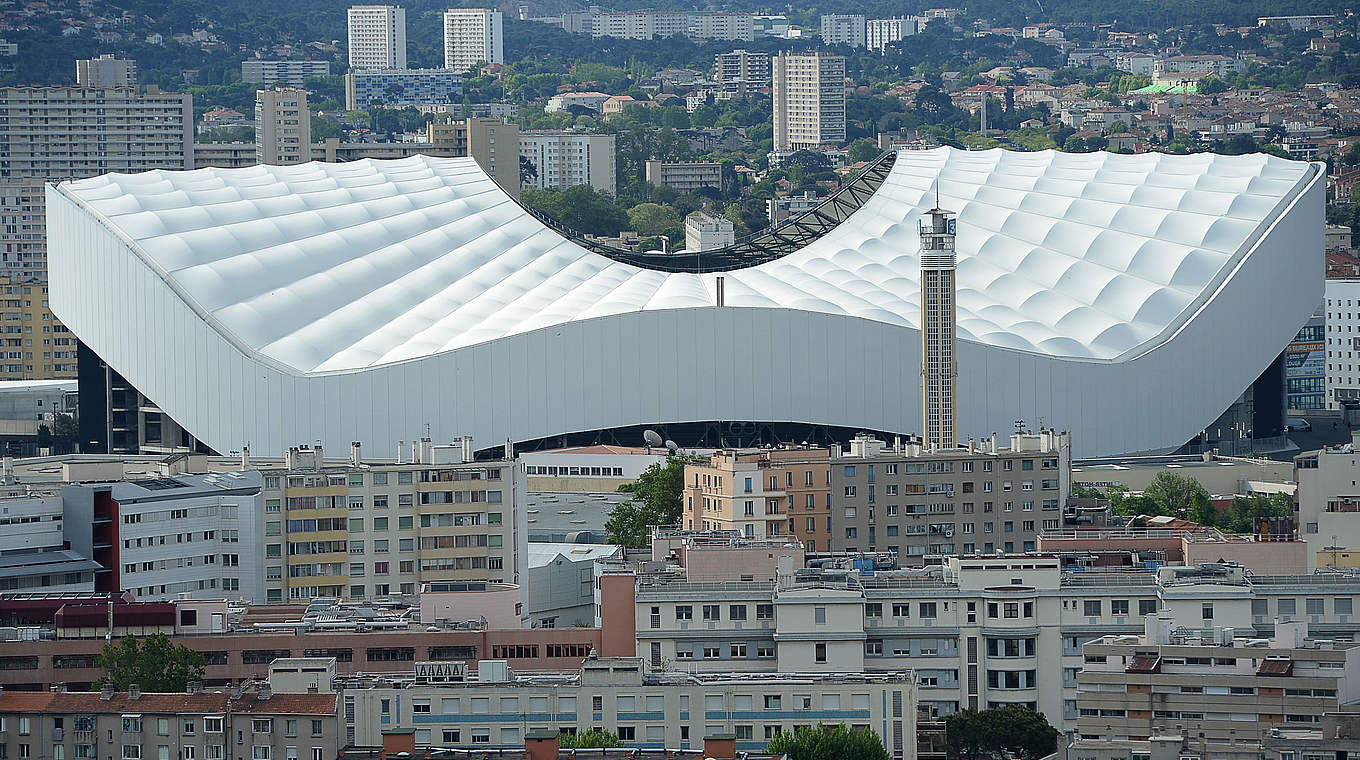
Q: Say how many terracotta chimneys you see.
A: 3